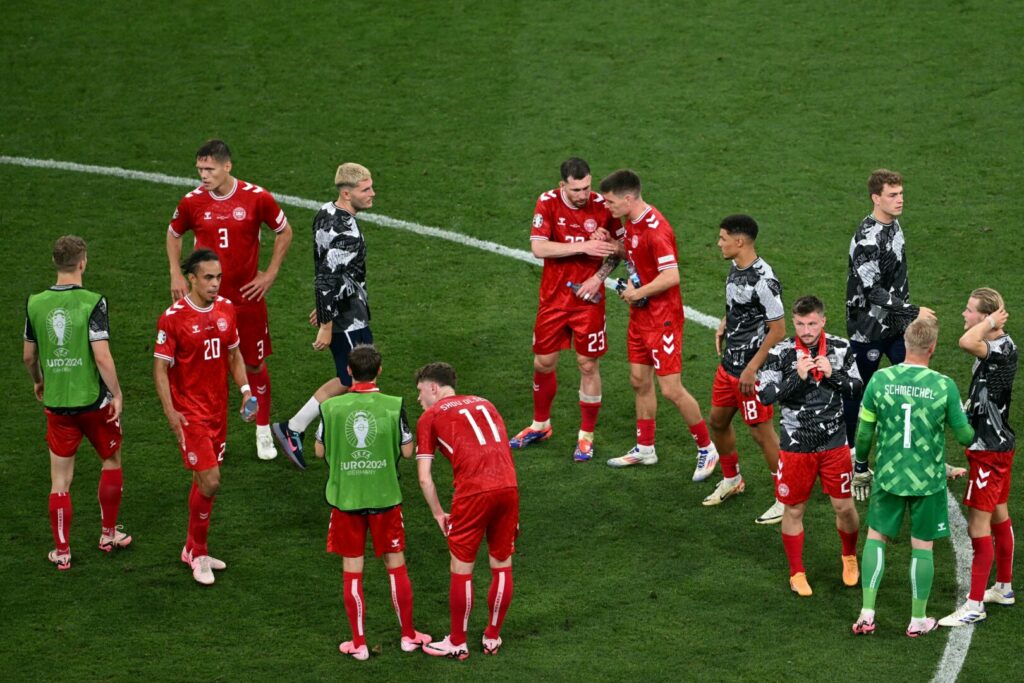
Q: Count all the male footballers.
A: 13